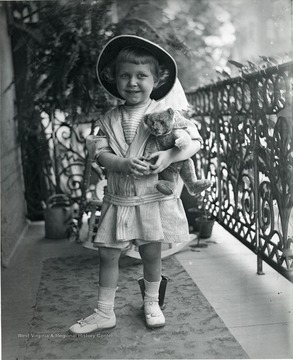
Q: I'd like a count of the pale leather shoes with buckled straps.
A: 2